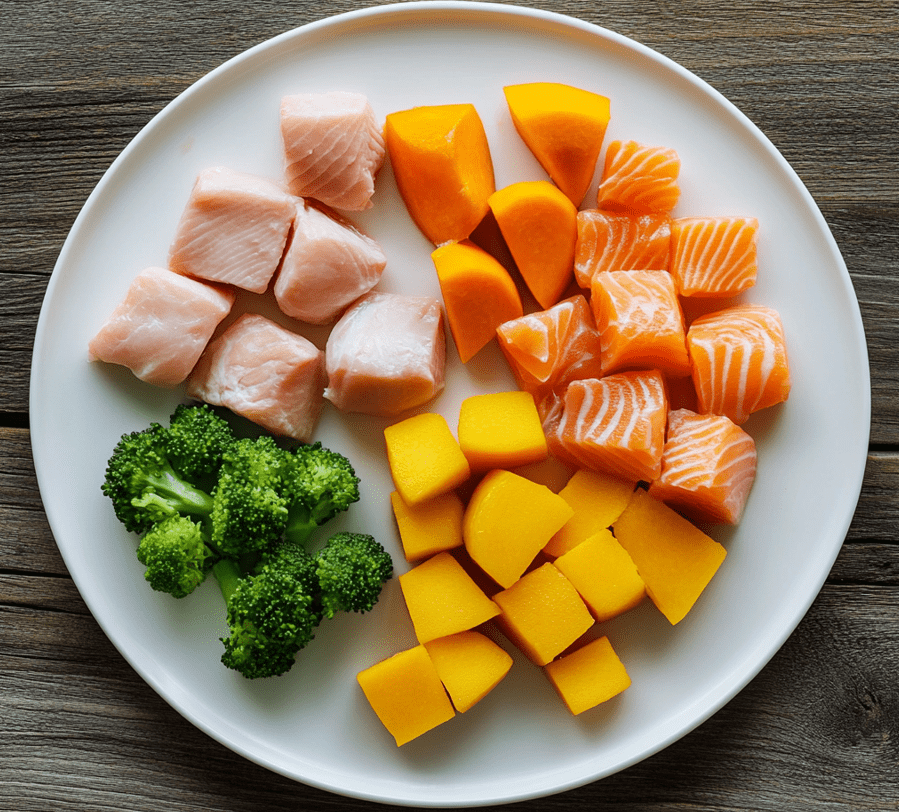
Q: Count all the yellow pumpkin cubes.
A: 12